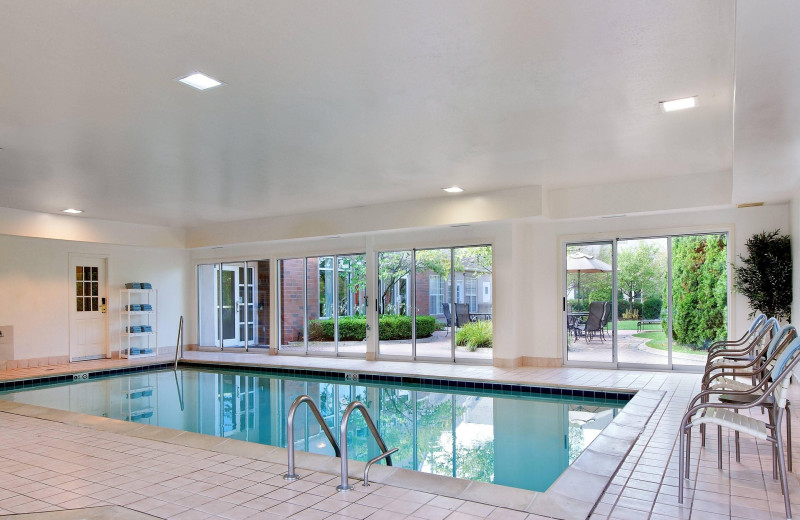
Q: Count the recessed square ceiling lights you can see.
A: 4